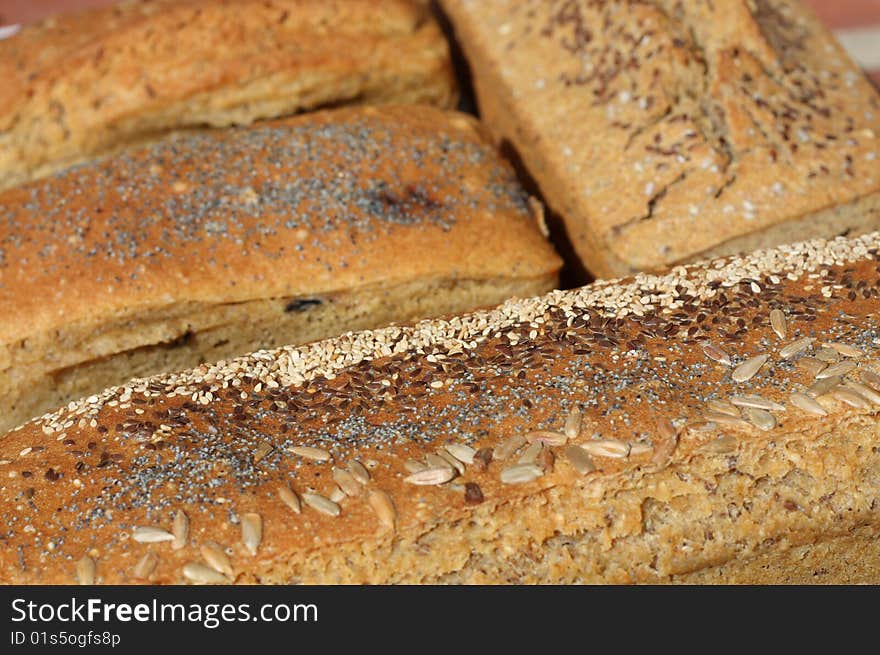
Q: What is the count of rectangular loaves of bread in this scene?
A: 4